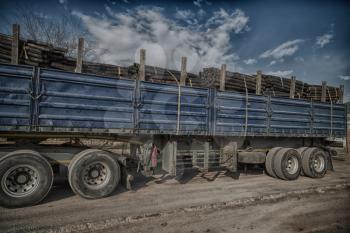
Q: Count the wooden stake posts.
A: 9